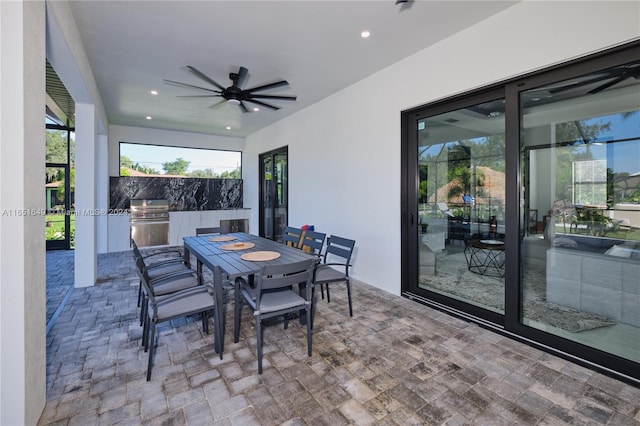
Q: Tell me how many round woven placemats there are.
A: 3